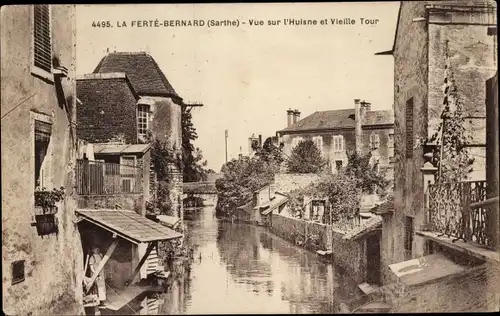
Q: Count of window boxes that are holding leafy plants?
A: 1